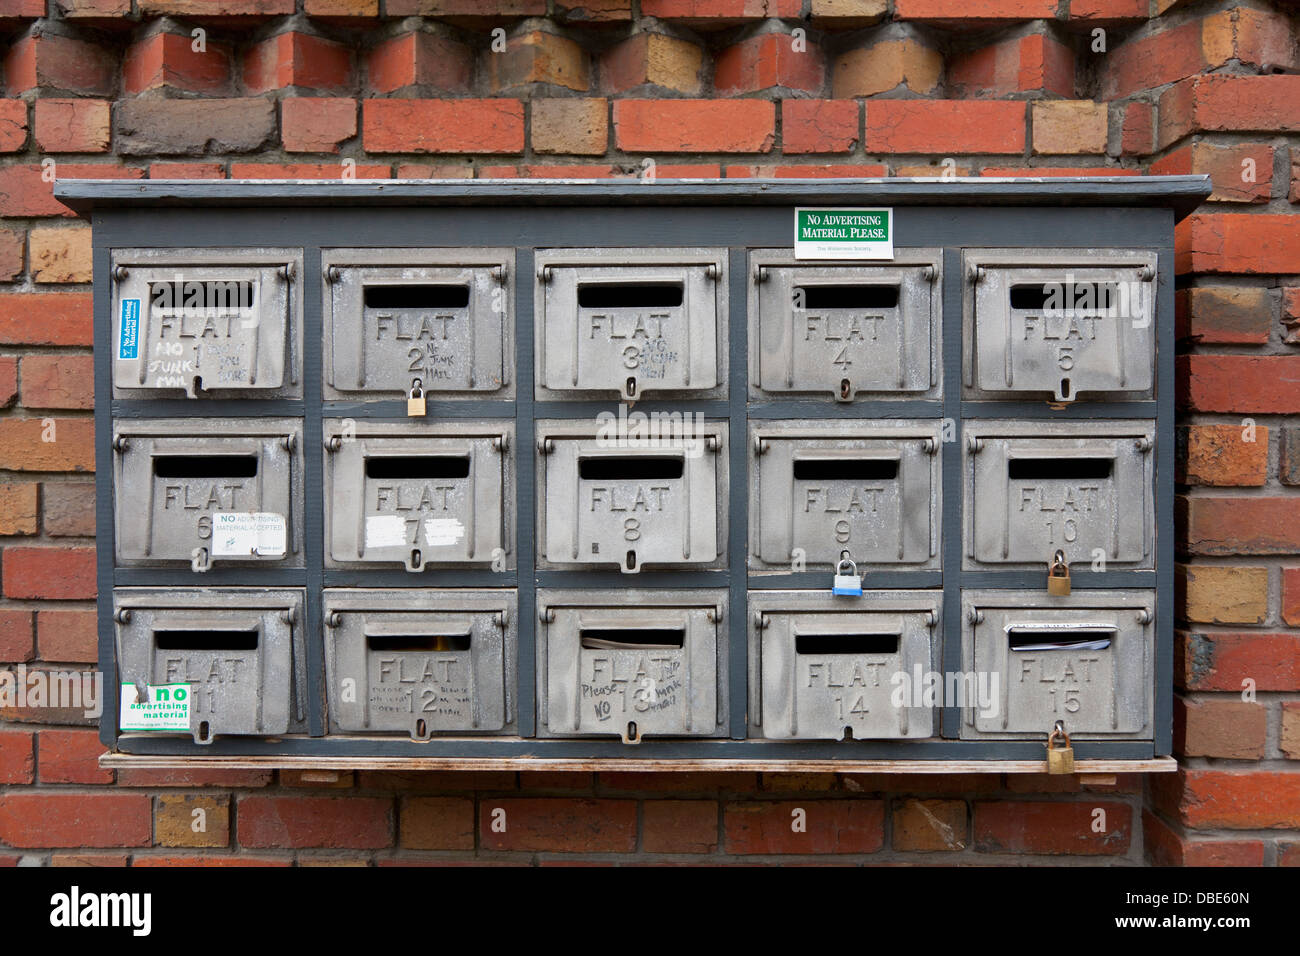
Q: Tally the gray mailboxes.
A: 15